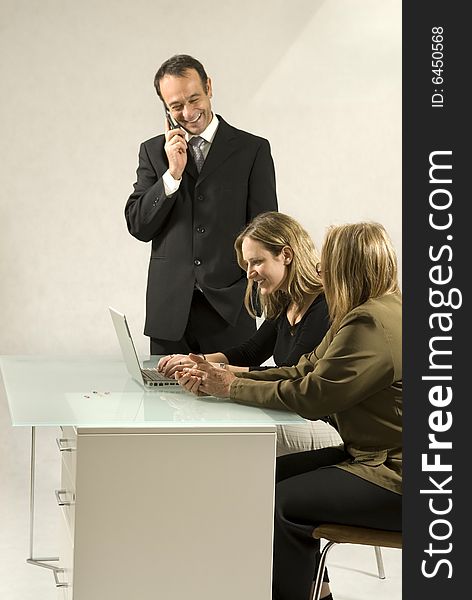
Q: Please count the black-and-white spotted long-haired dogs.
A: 0